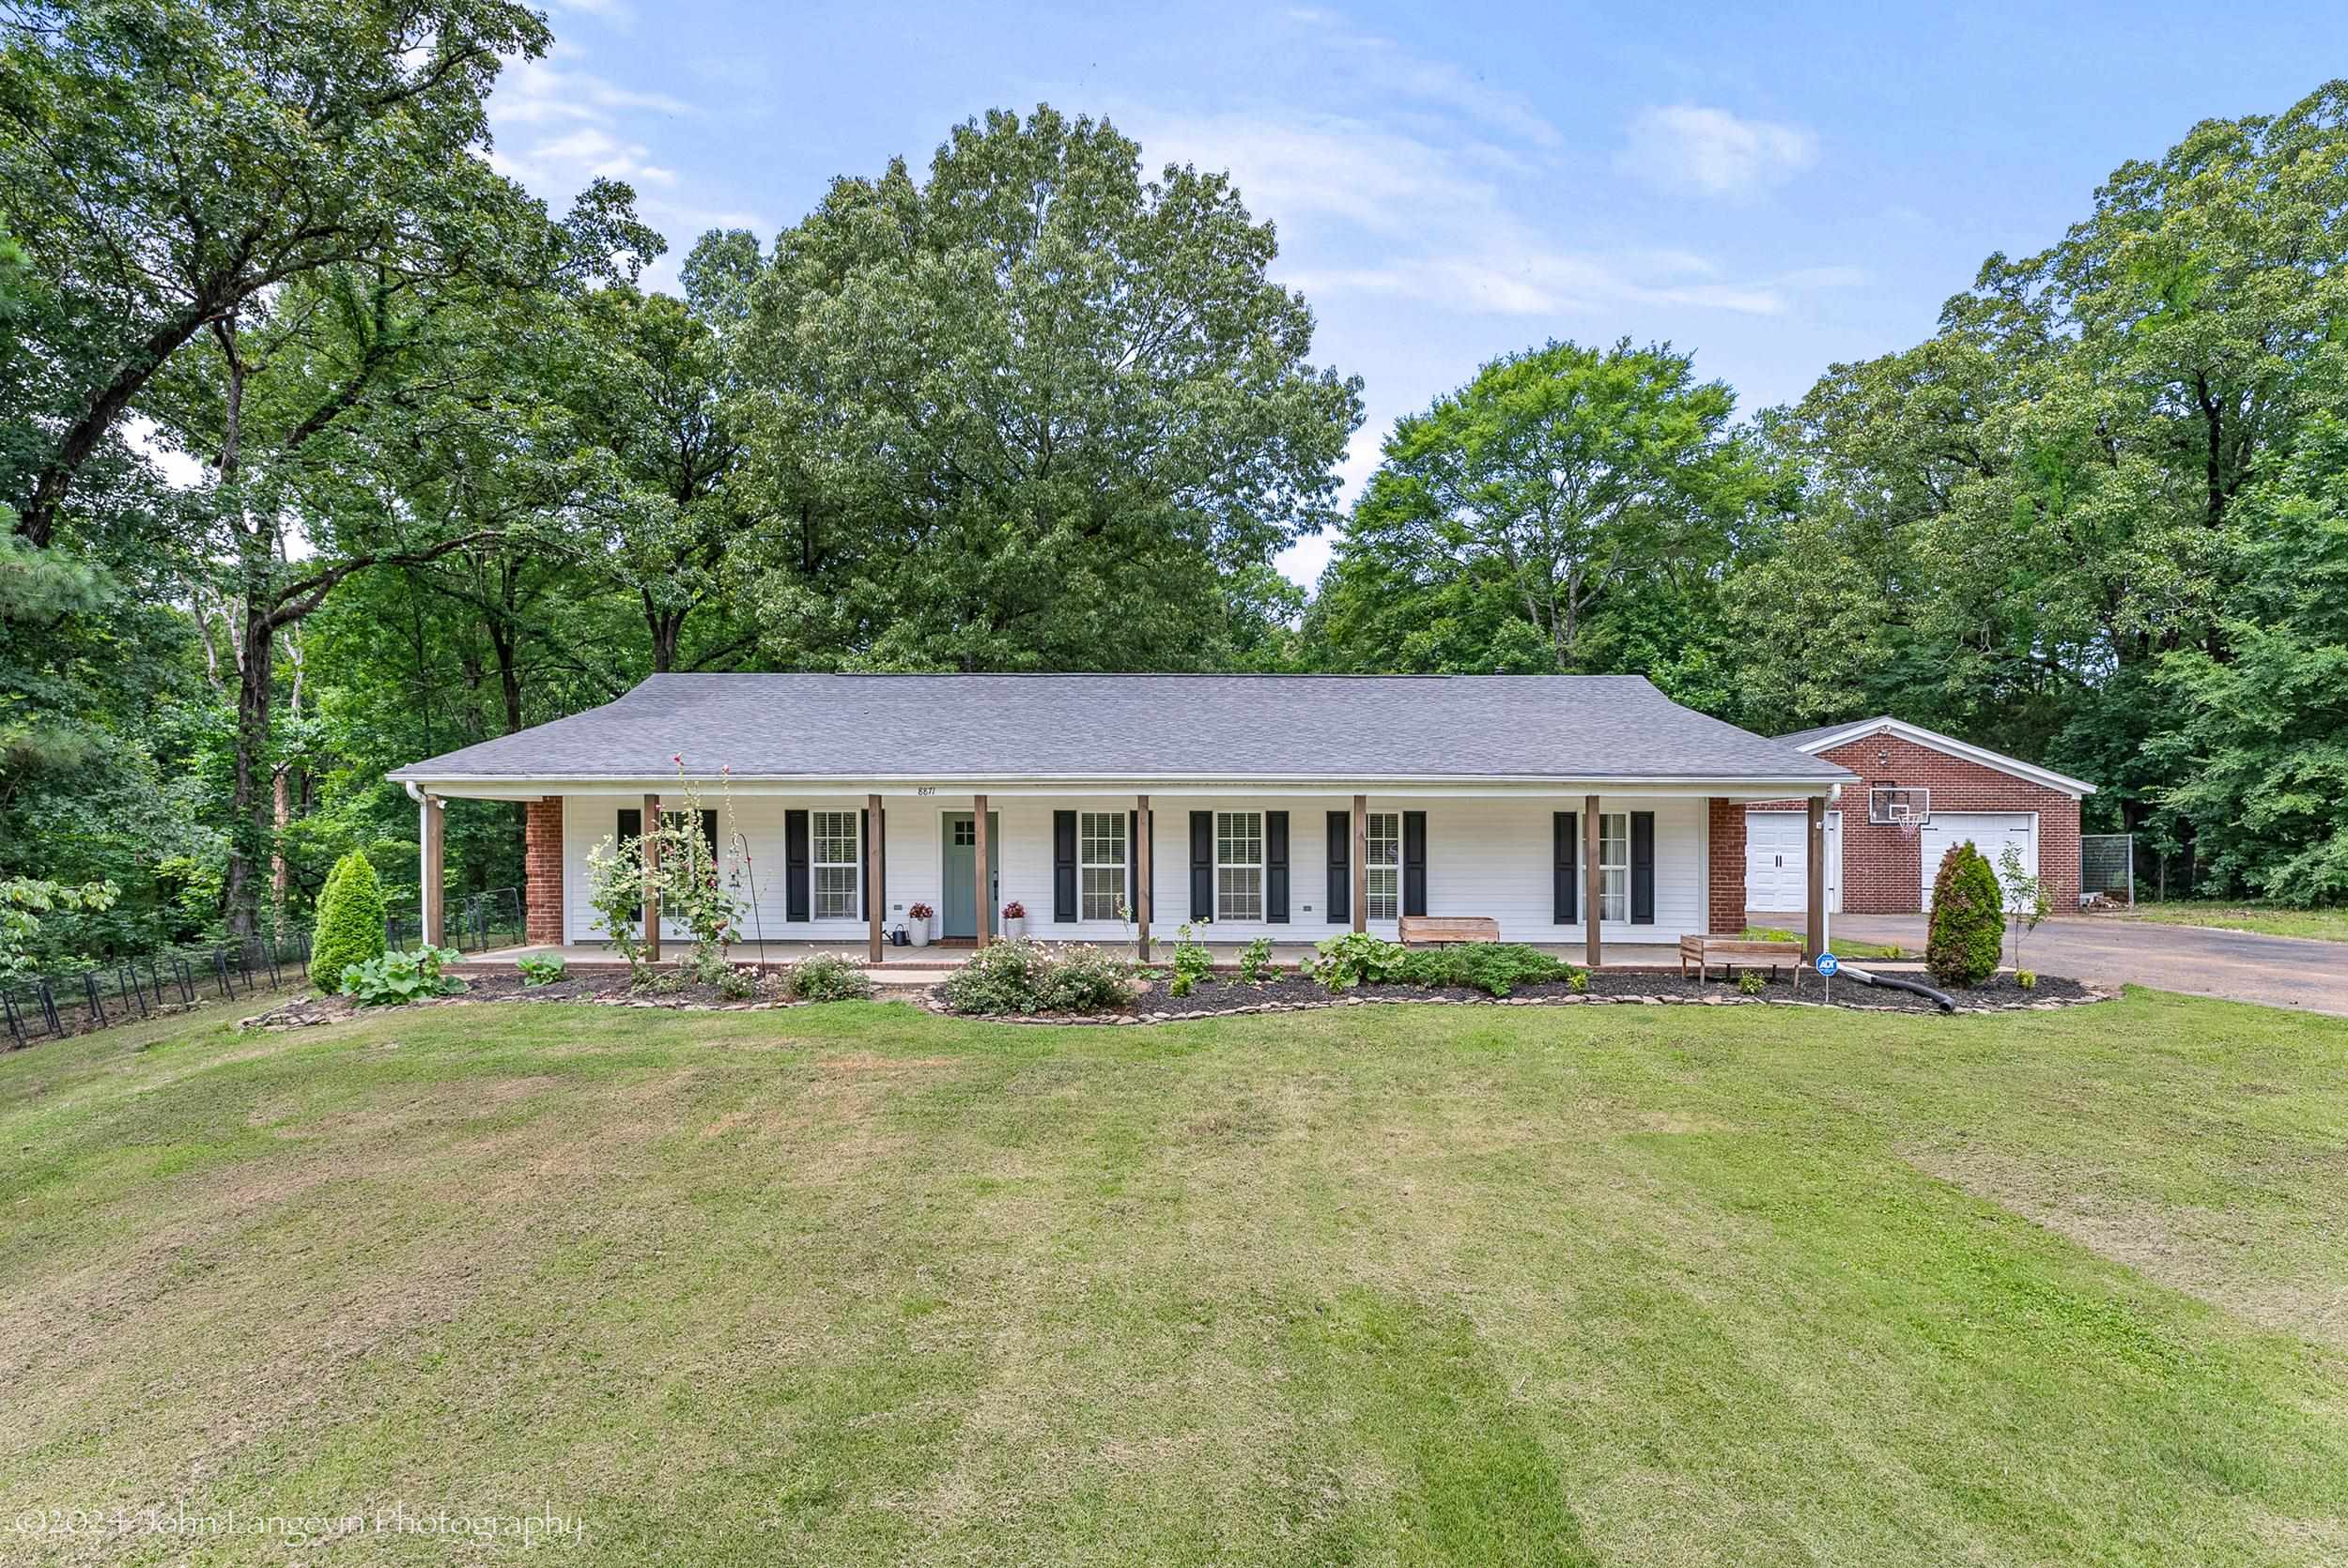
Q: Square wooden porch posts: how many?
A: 8